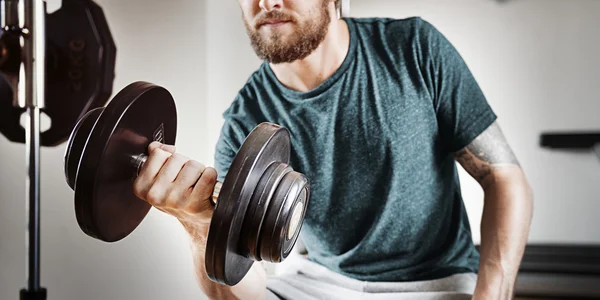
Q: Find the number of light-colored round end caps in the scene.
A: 1